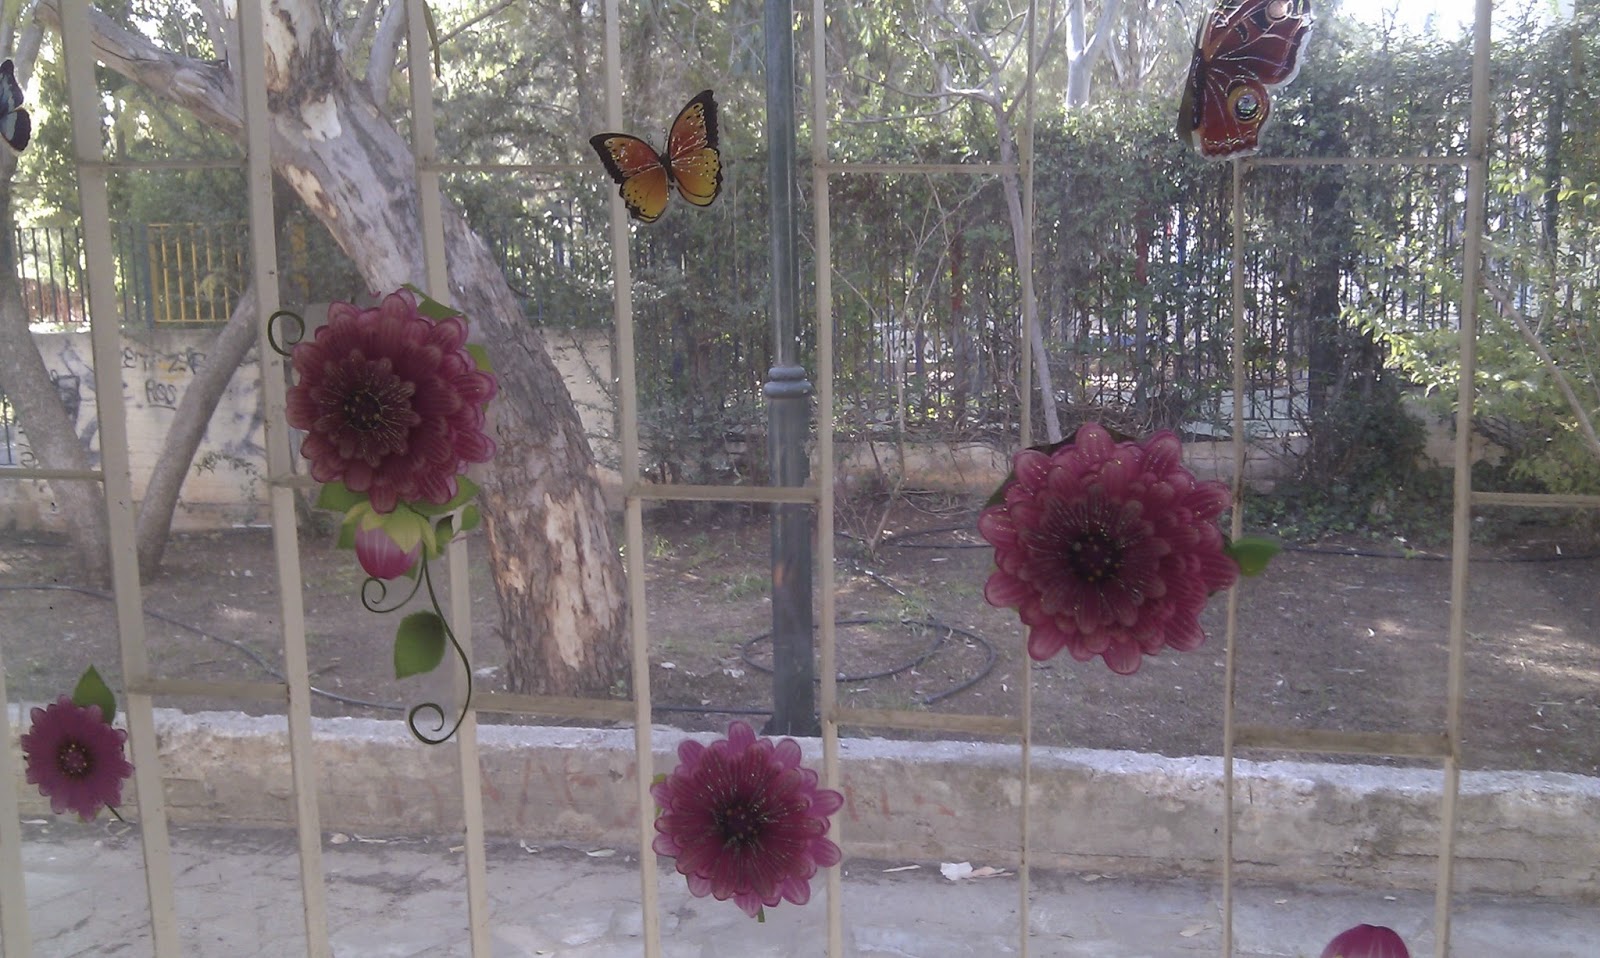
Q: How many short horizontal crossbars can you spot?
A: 12